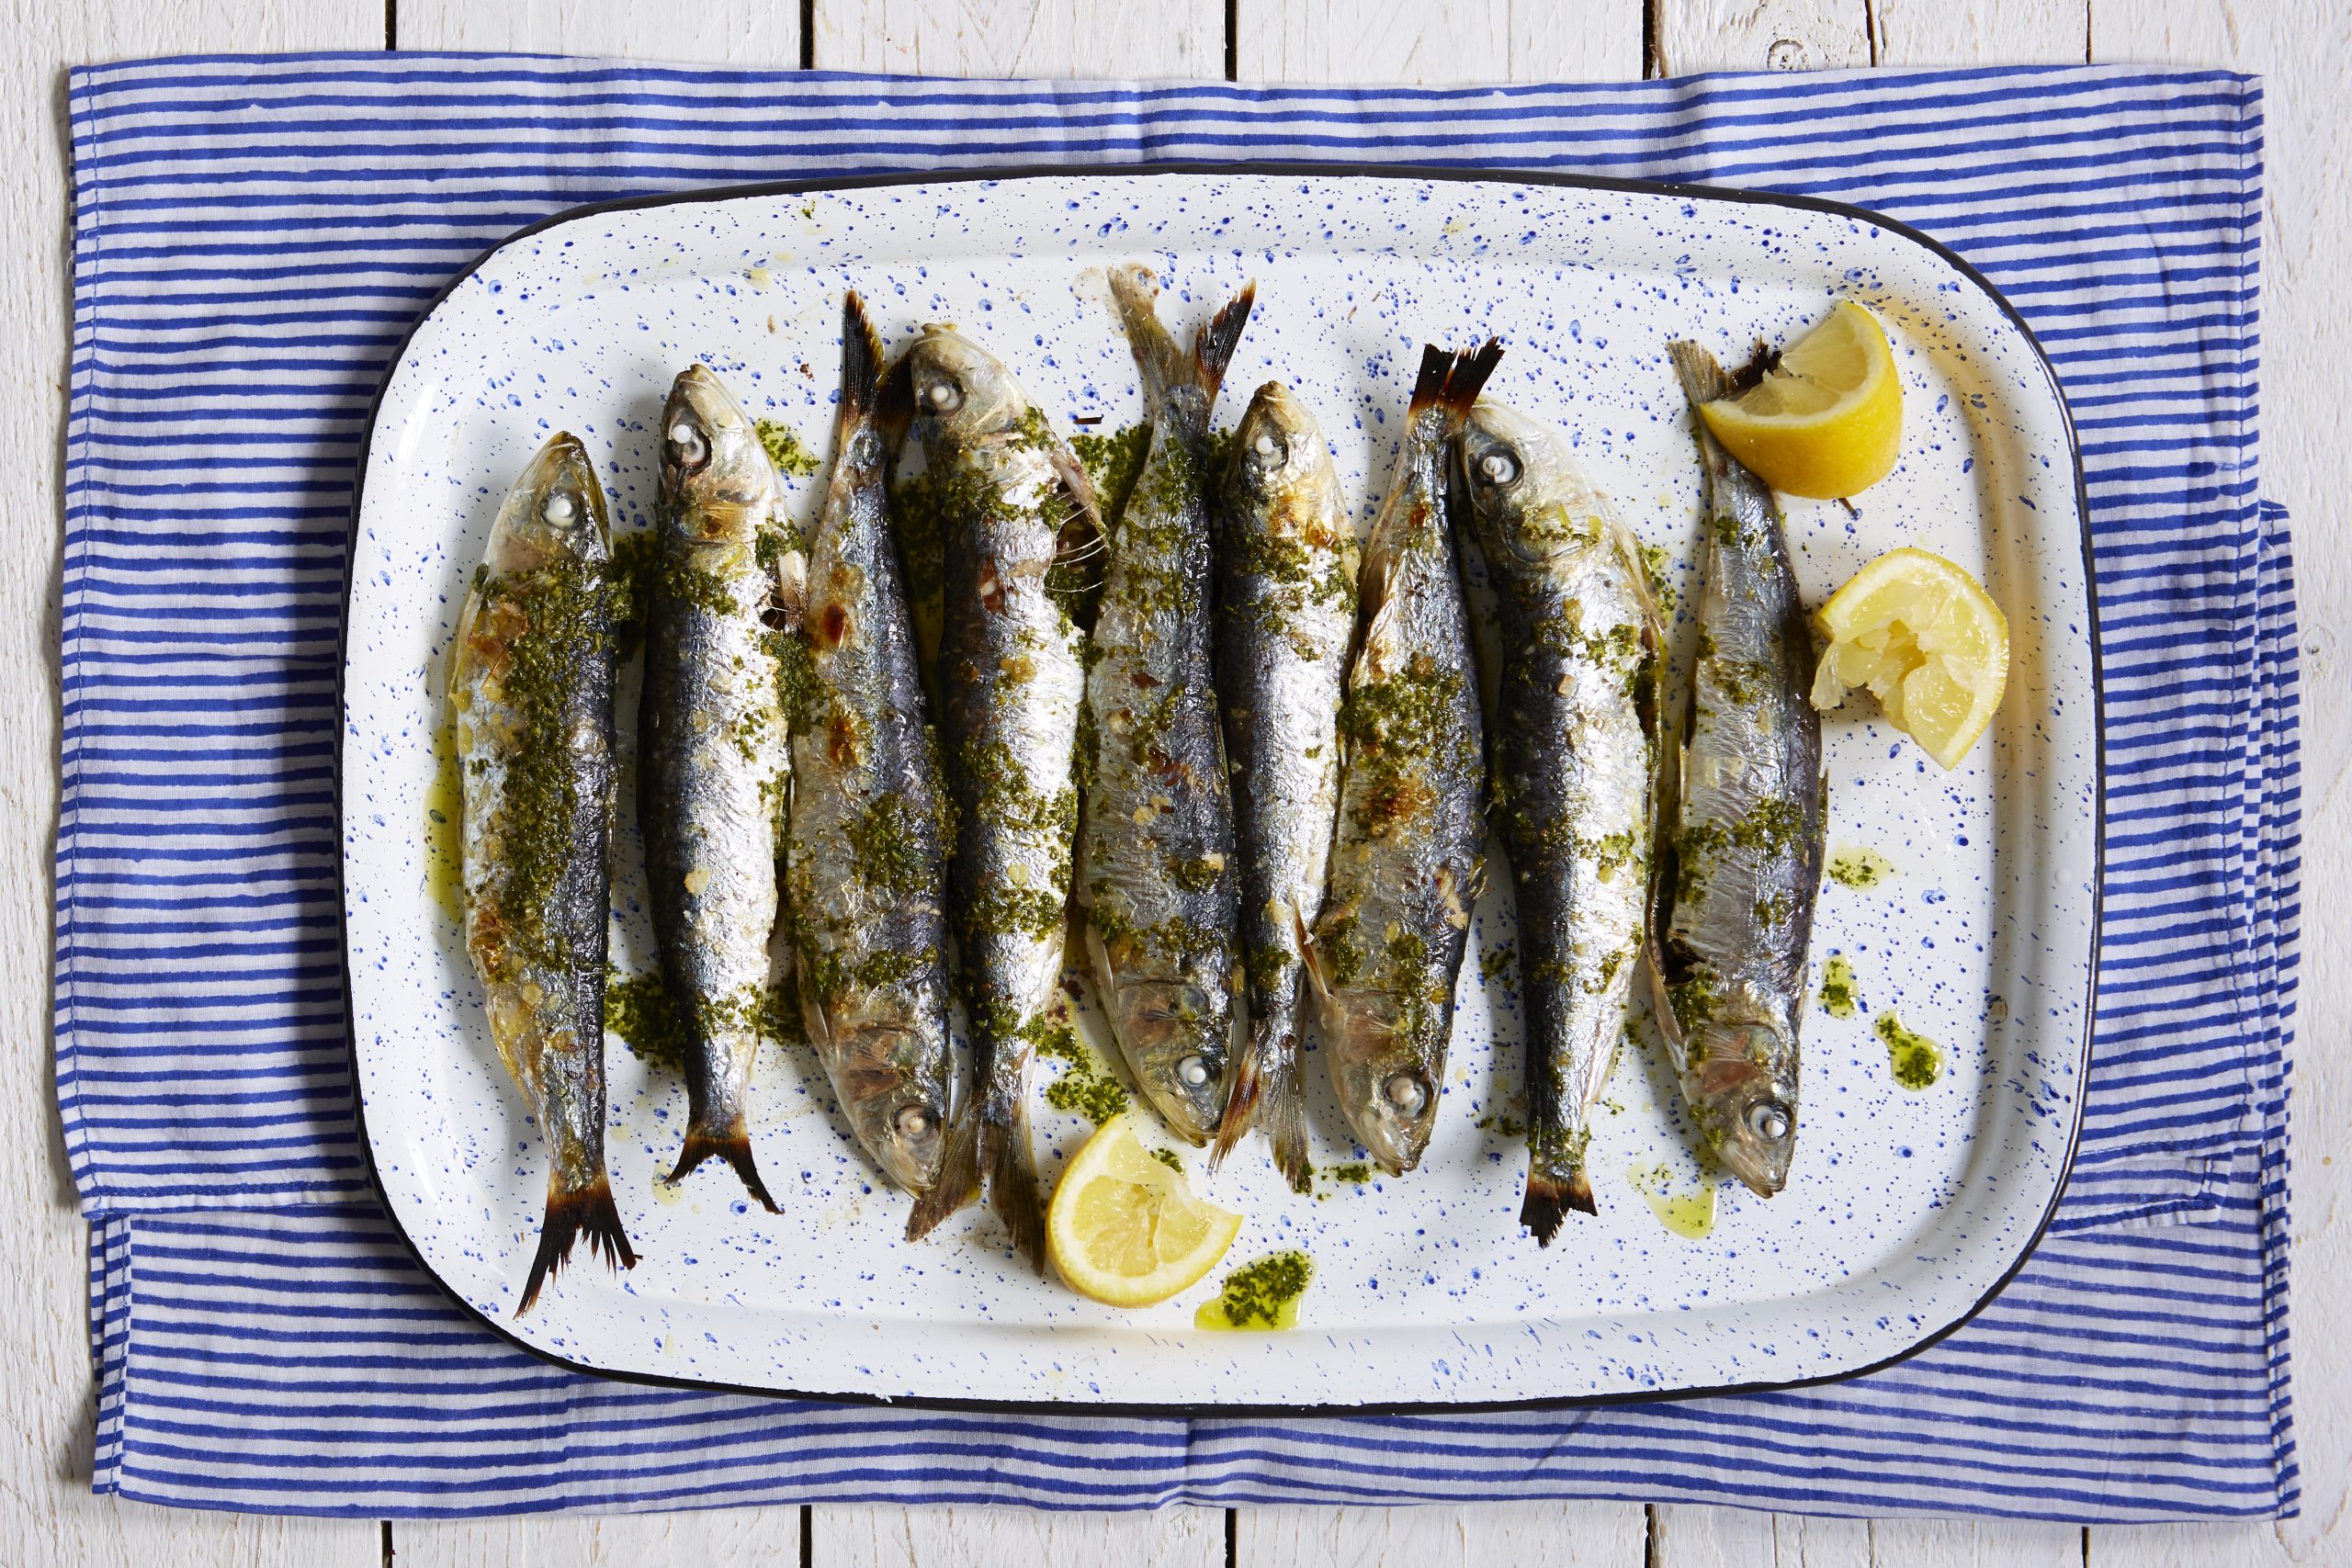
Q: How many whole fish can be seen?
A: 9